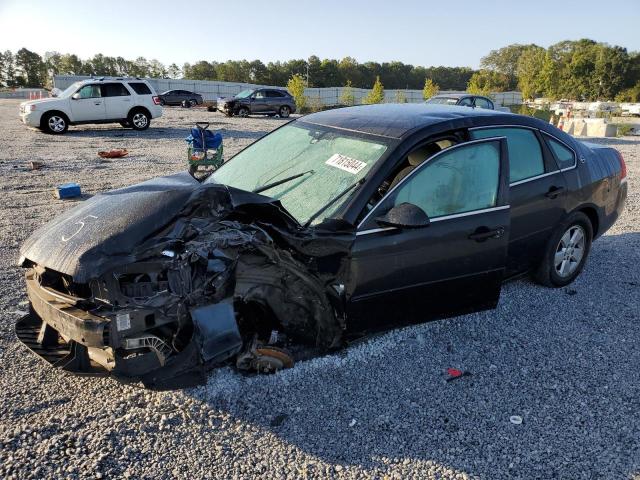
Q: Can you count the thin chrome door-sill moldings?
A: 2